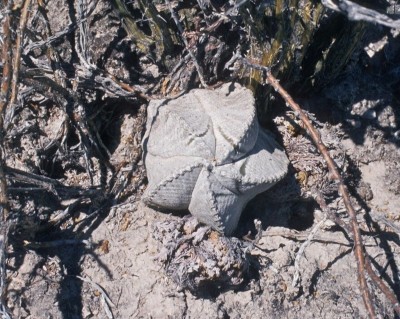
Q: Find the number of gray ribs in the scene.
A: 5